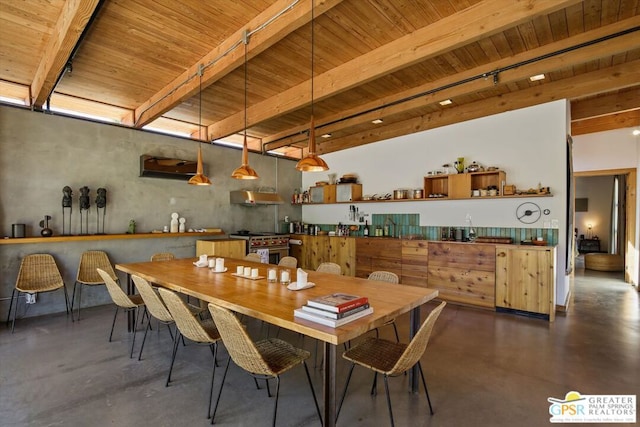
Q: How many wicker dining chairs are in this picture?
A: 12